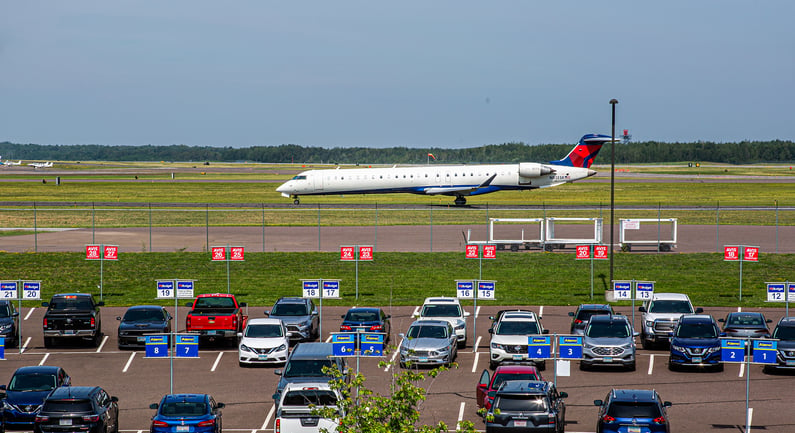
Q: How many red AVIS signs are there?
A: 12